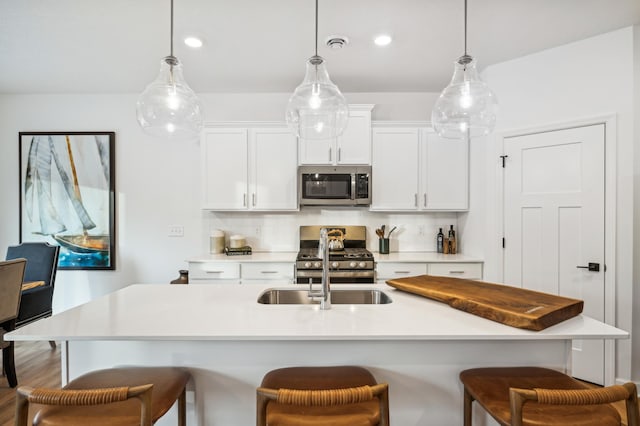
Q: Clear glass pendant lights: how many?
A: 3